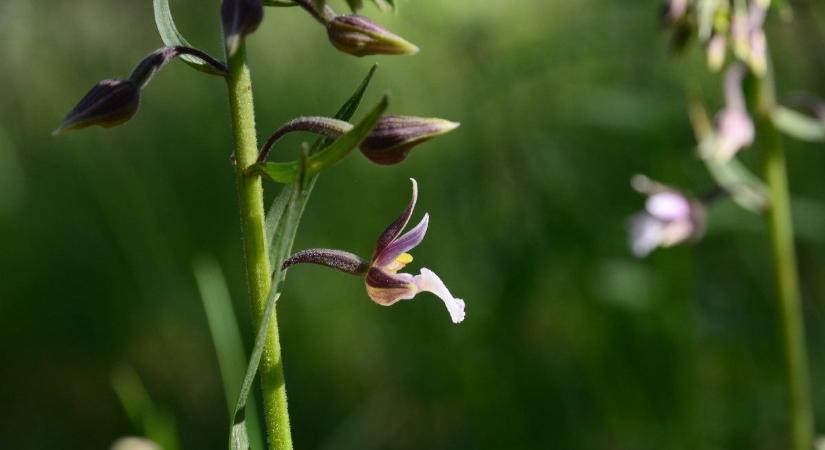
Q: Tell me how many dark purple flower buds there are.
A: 4